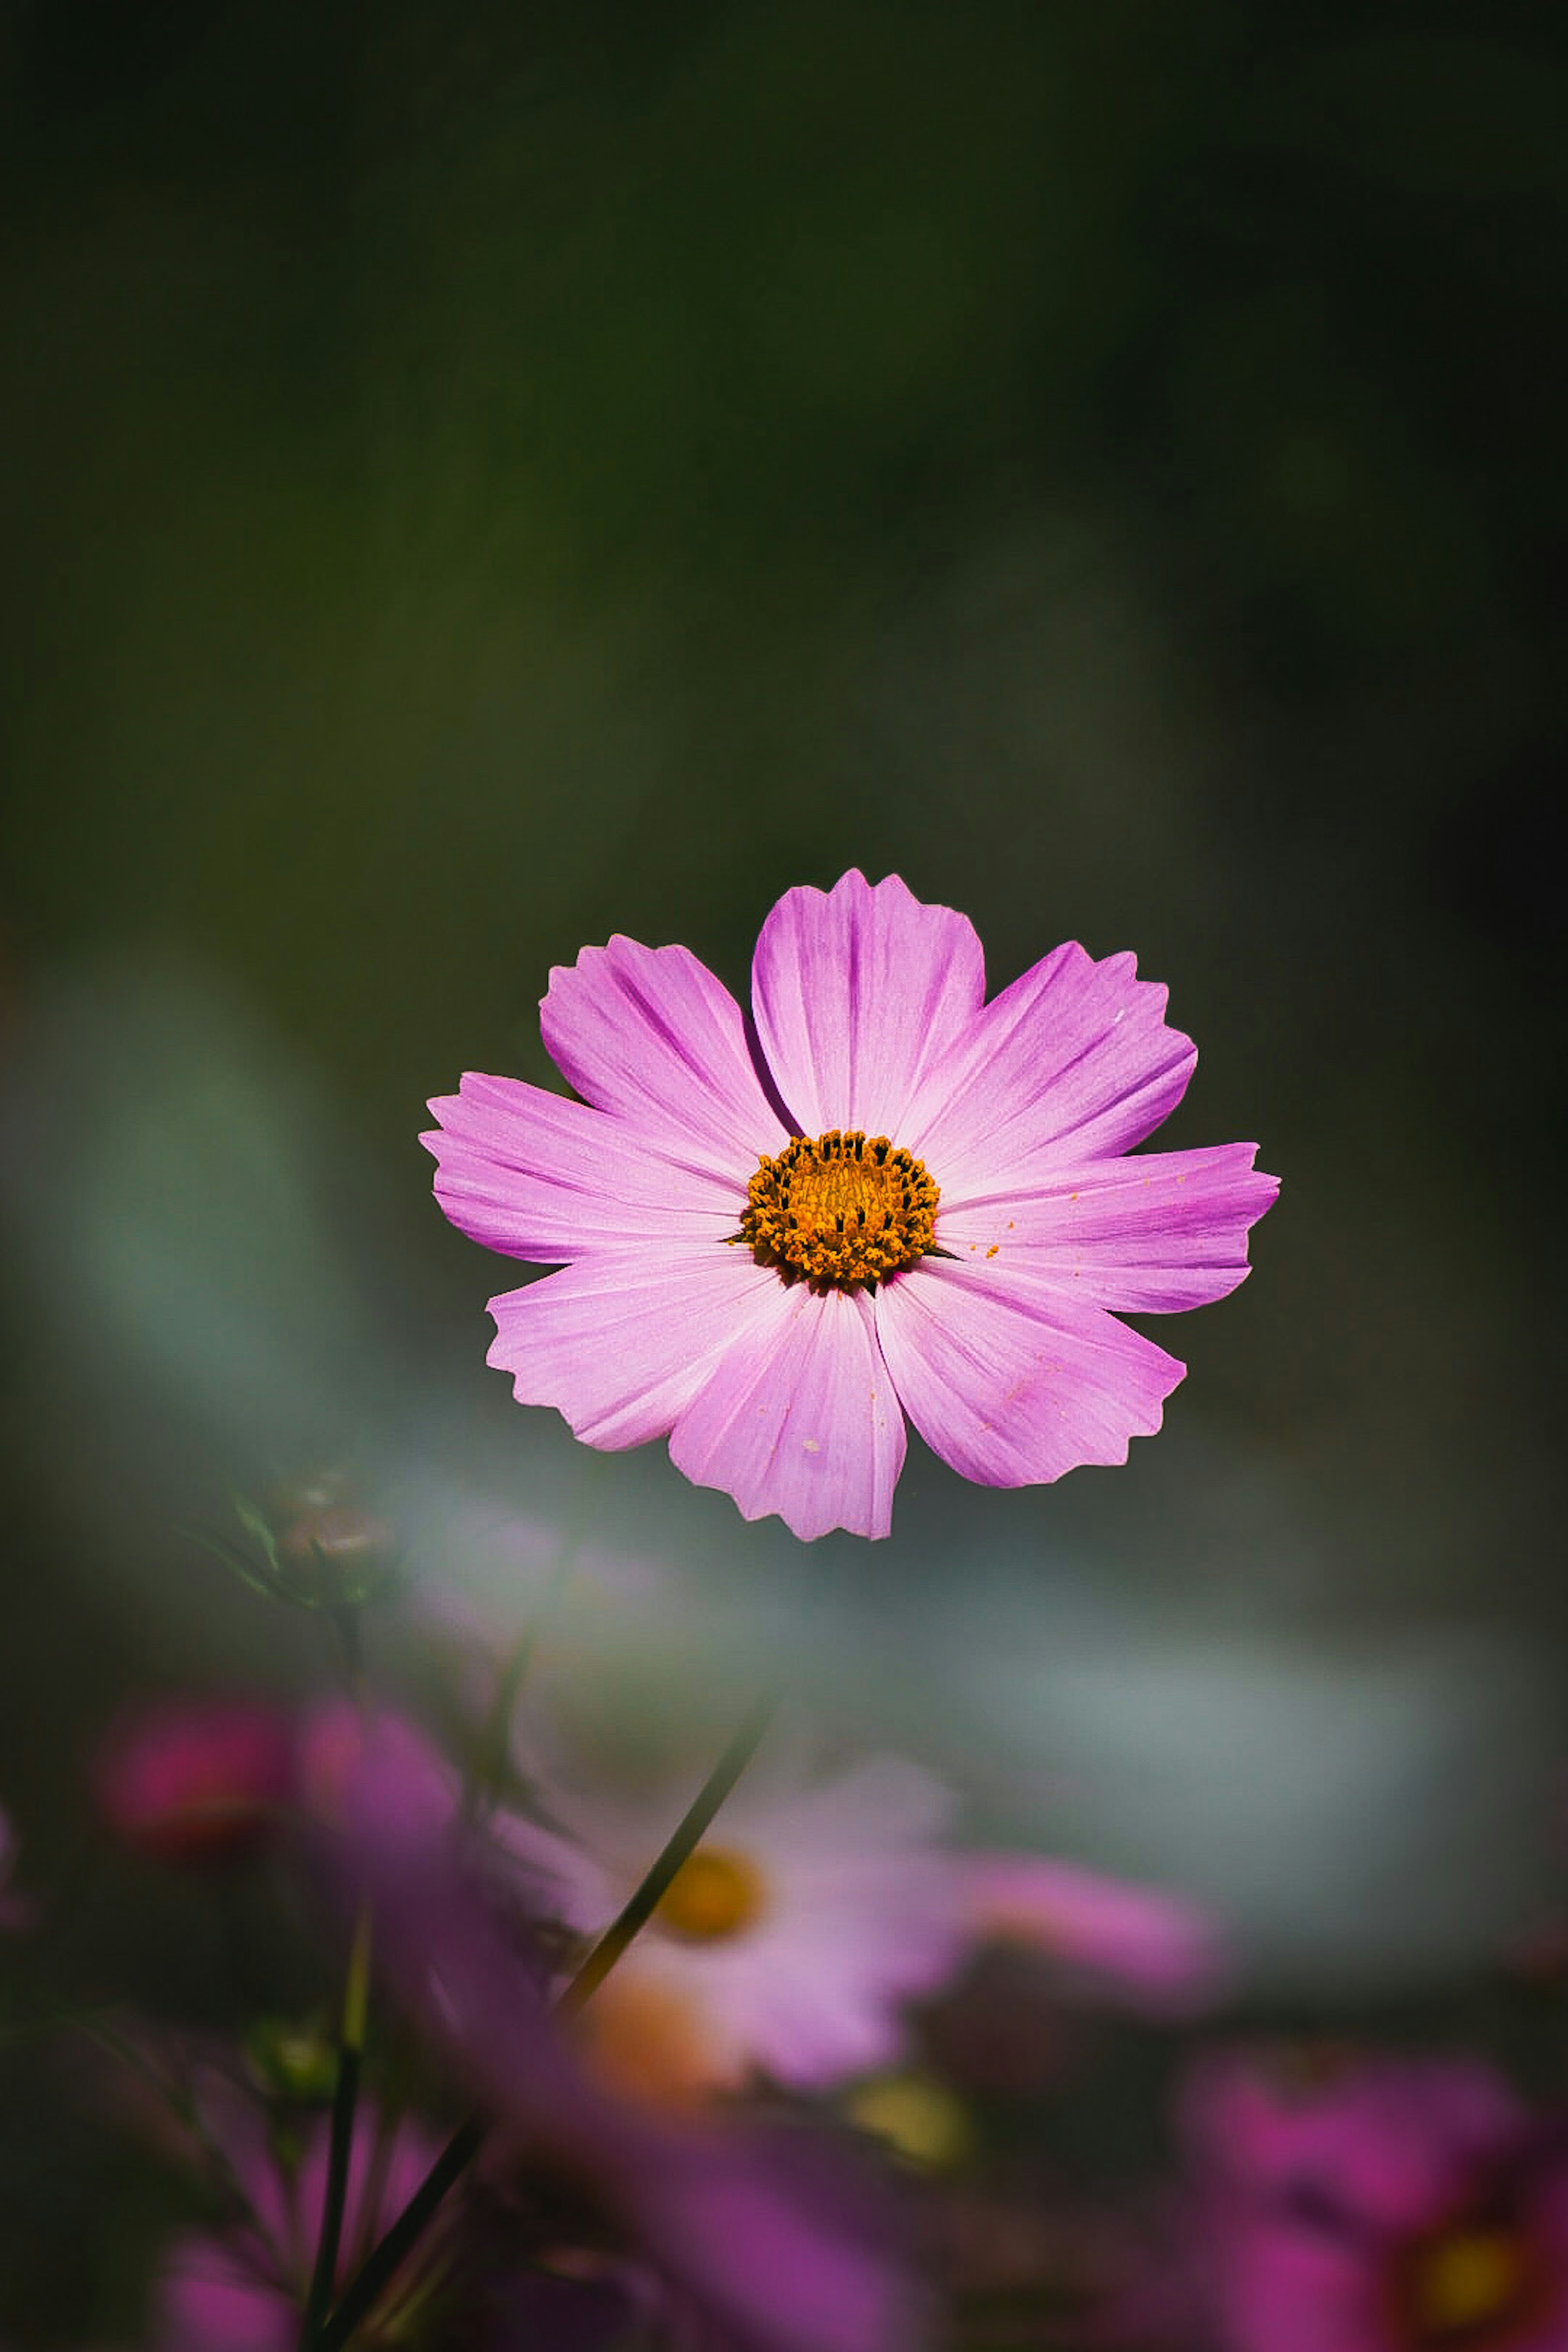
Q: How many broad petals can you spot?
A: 8